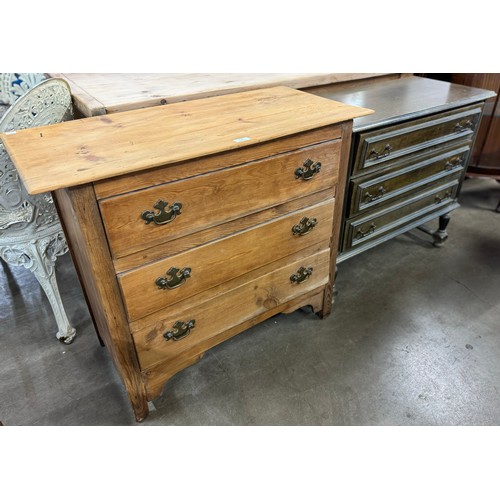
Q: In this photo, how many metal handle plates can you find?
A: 6